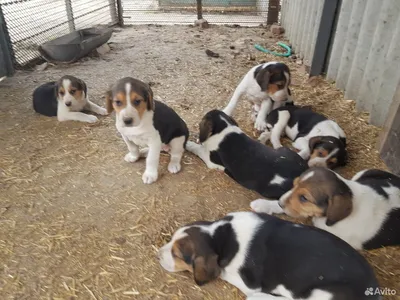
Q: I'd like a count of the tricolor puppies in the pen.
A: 7